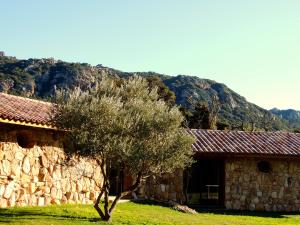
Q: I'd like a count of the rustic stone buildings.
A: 2